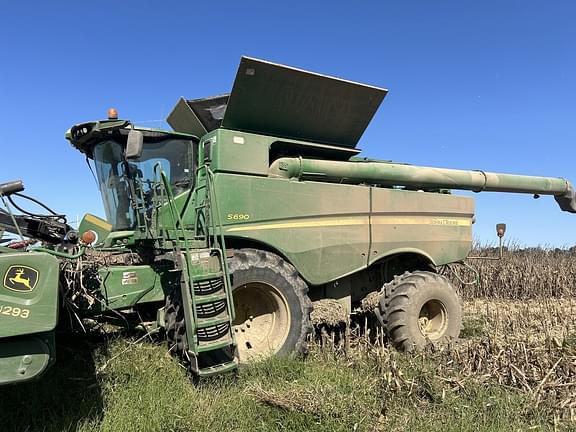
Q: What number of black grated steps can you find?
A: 3